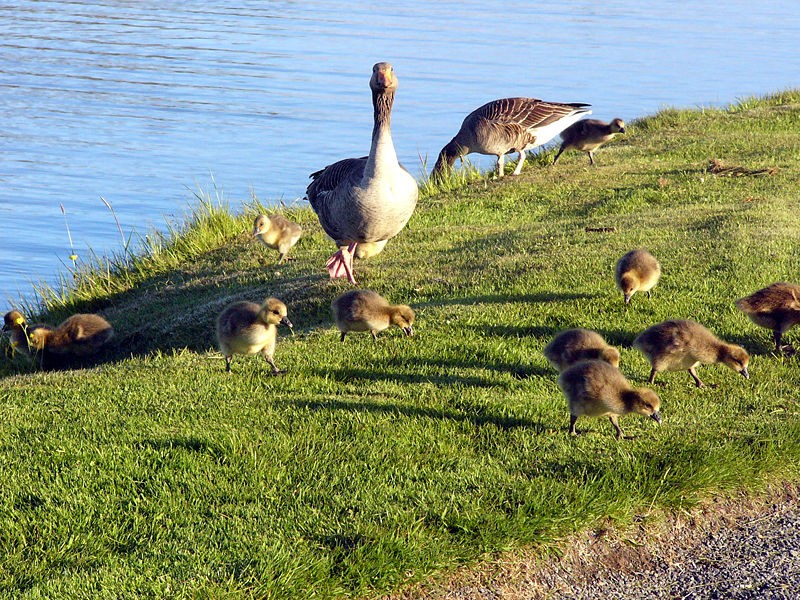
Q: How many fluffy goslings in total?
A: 11